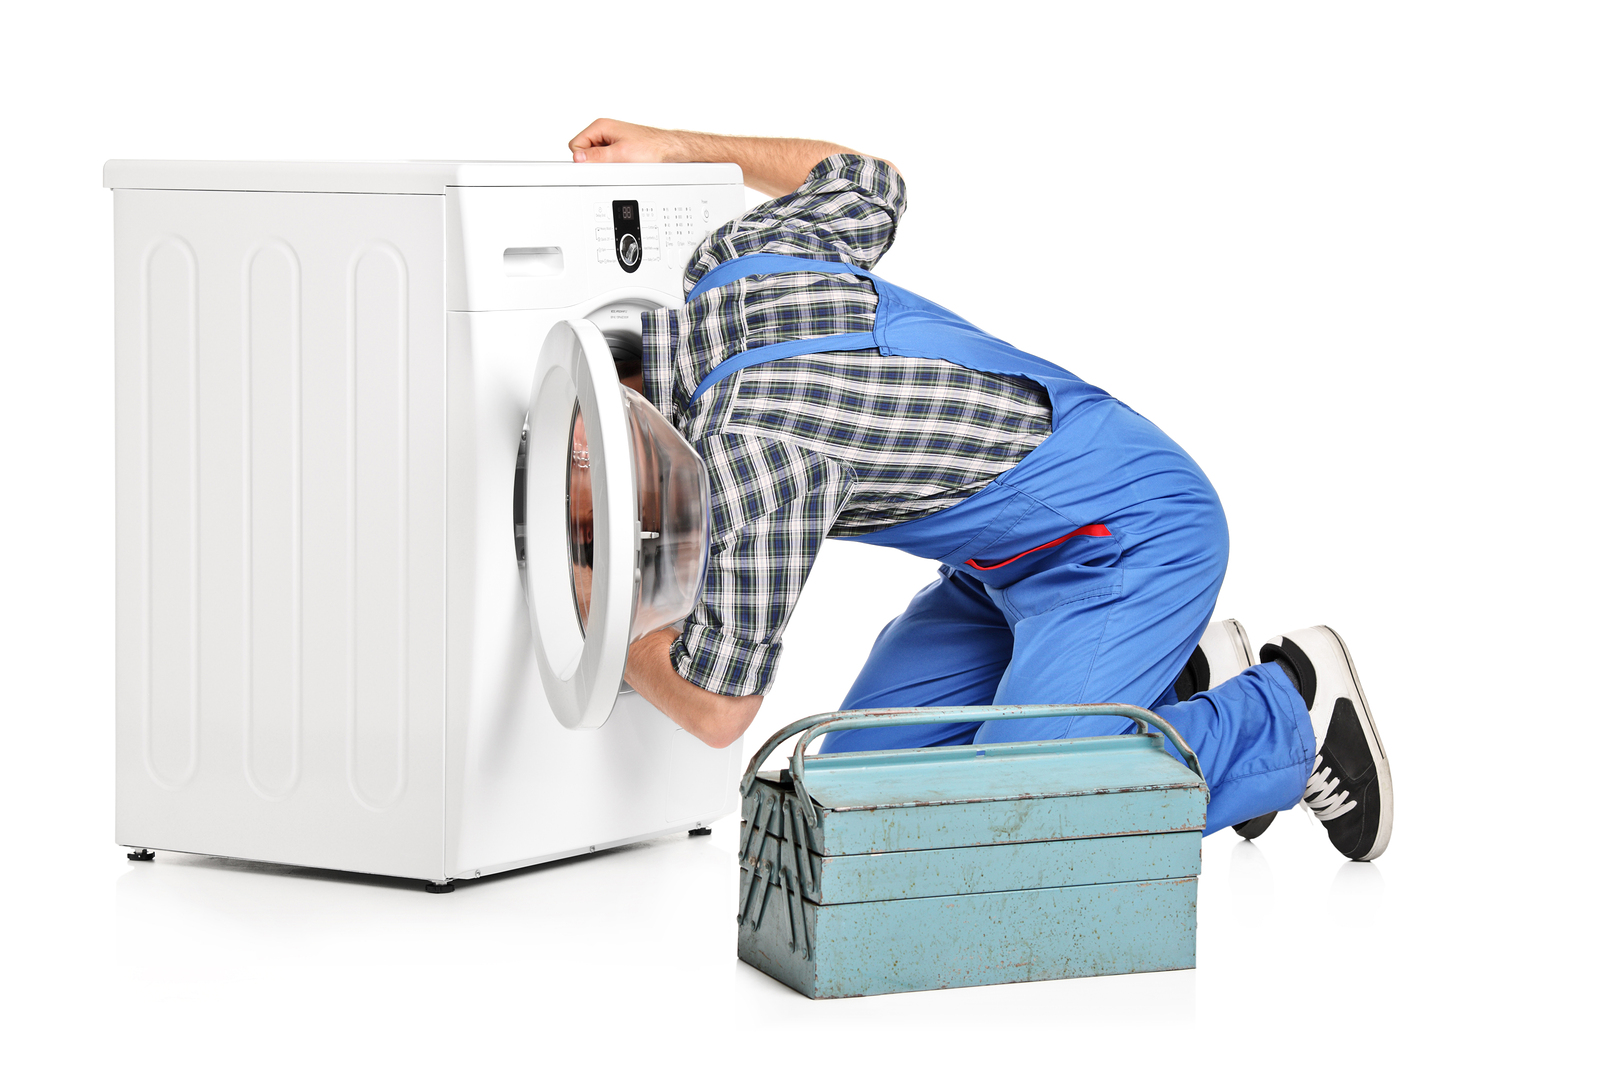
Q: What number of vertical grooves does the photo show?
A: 3